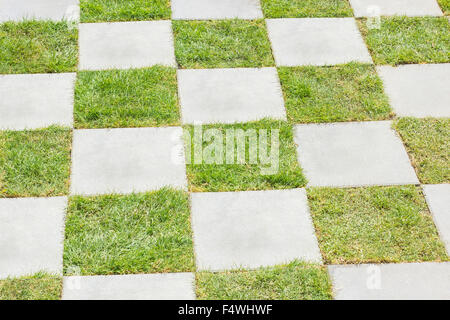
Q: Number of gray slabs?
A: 15